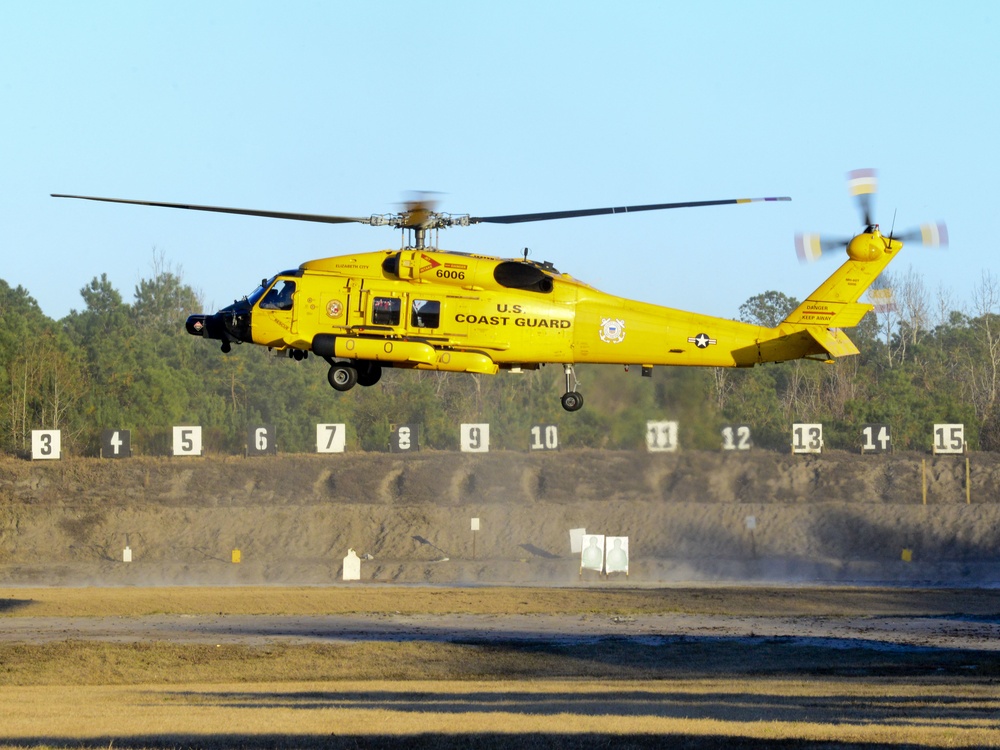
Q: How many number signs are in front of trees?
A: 13